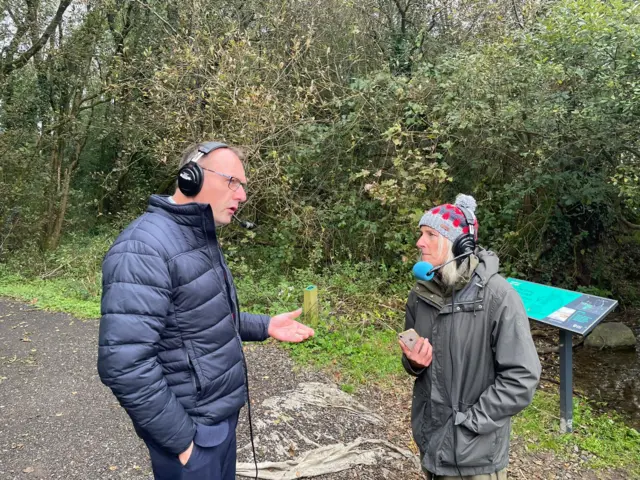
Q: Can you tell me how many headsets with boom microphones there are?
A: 2